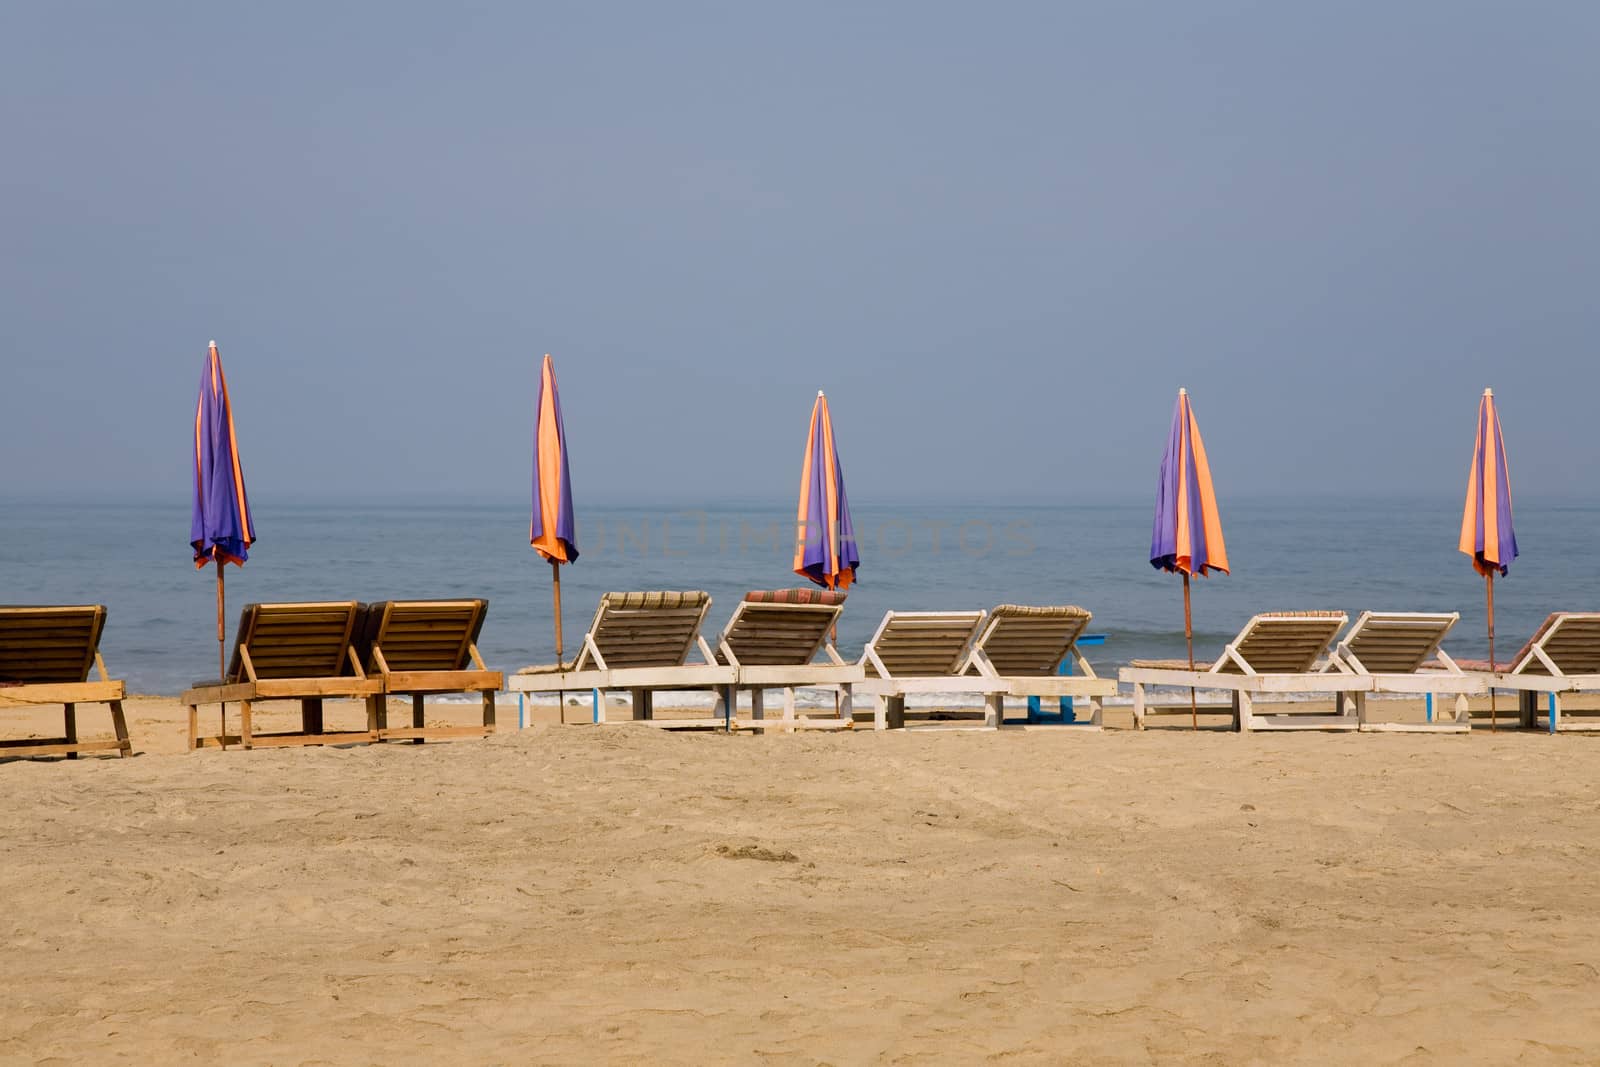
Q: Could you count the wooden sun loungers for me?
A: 10